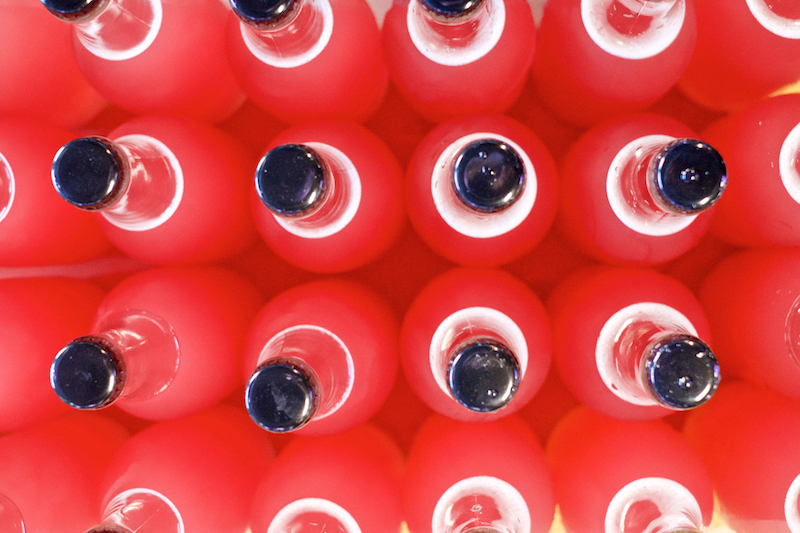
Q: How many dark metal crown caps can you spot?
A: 11